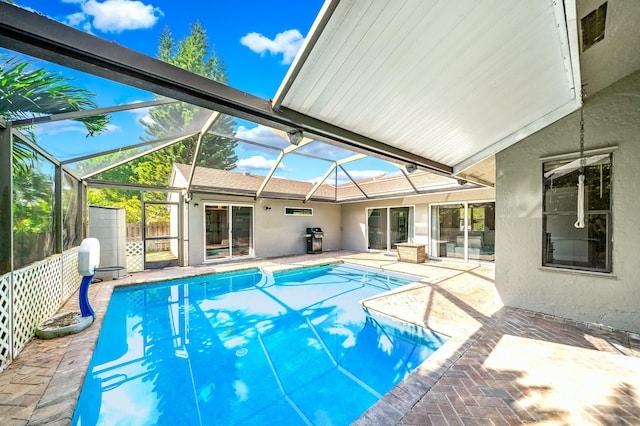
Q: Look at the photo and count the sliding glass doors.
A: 3